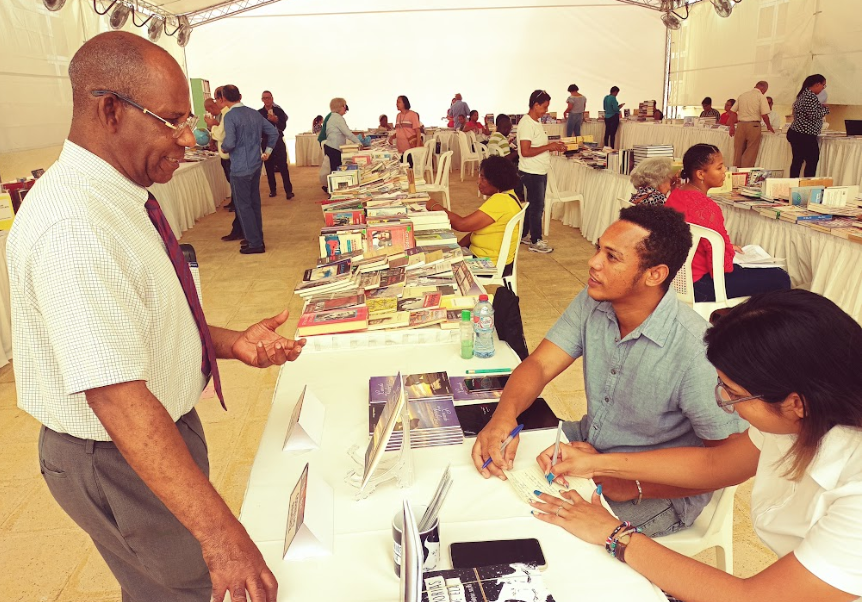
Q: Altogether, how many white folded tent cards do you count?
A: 2